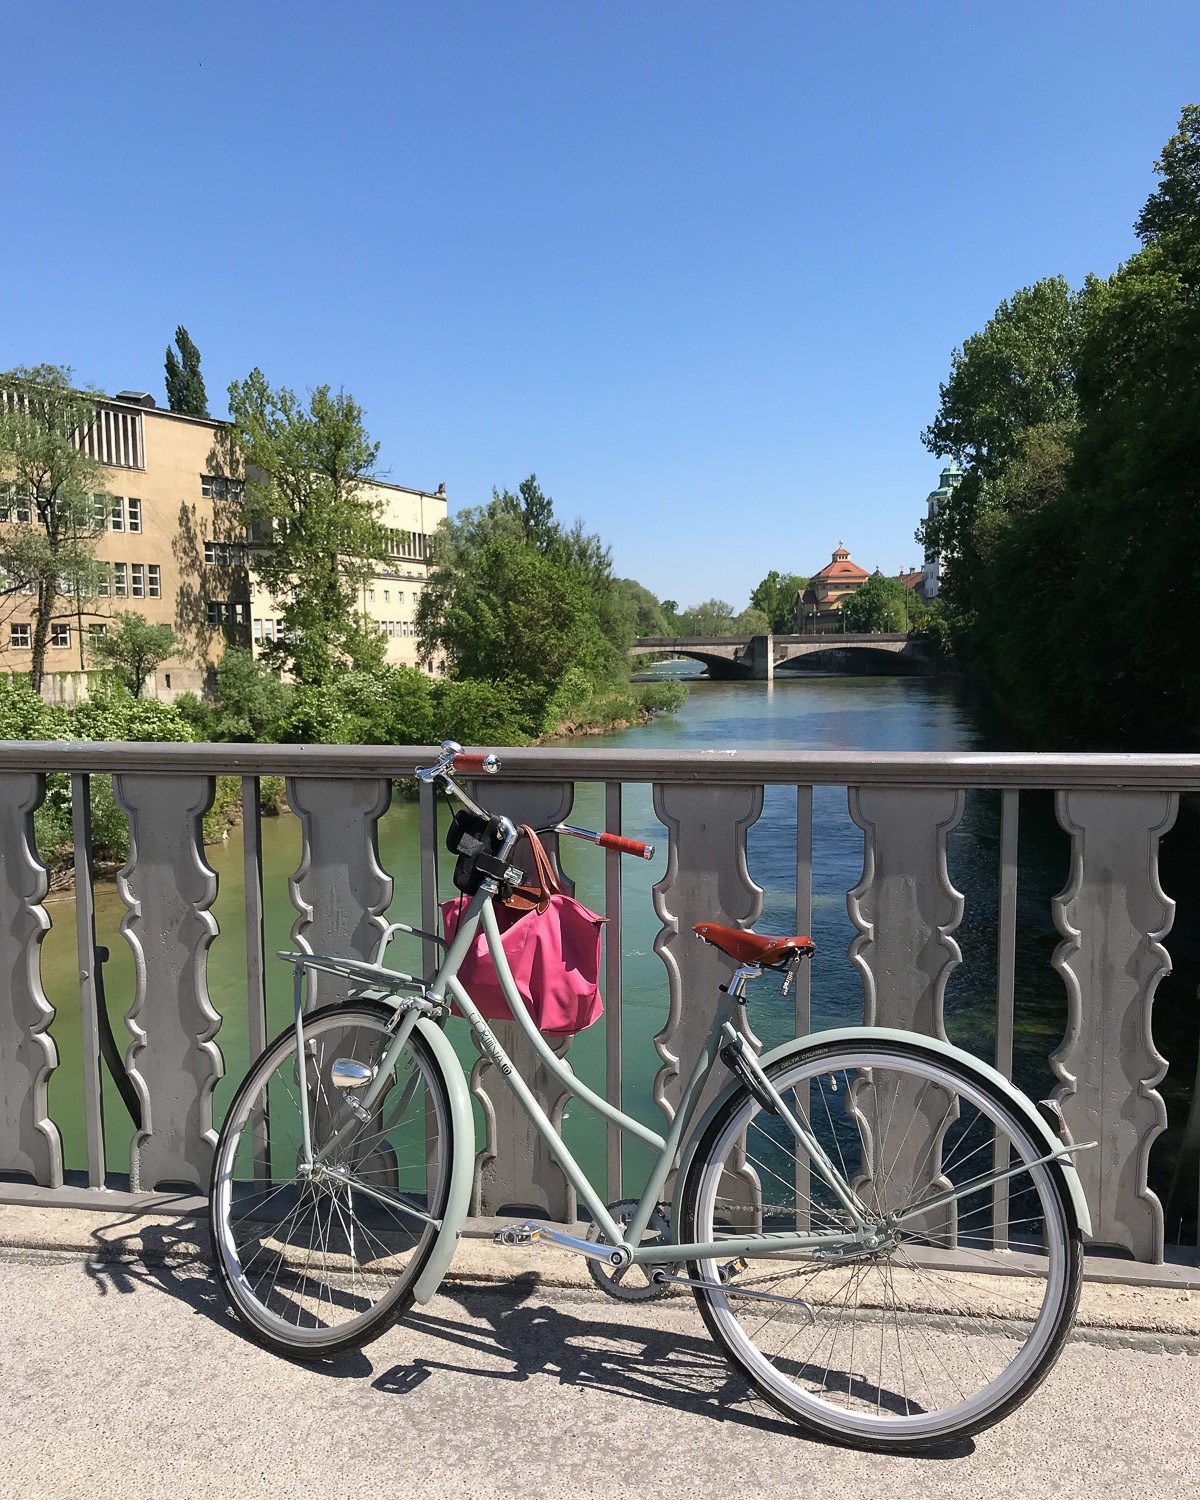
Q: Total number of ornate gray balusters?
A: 7